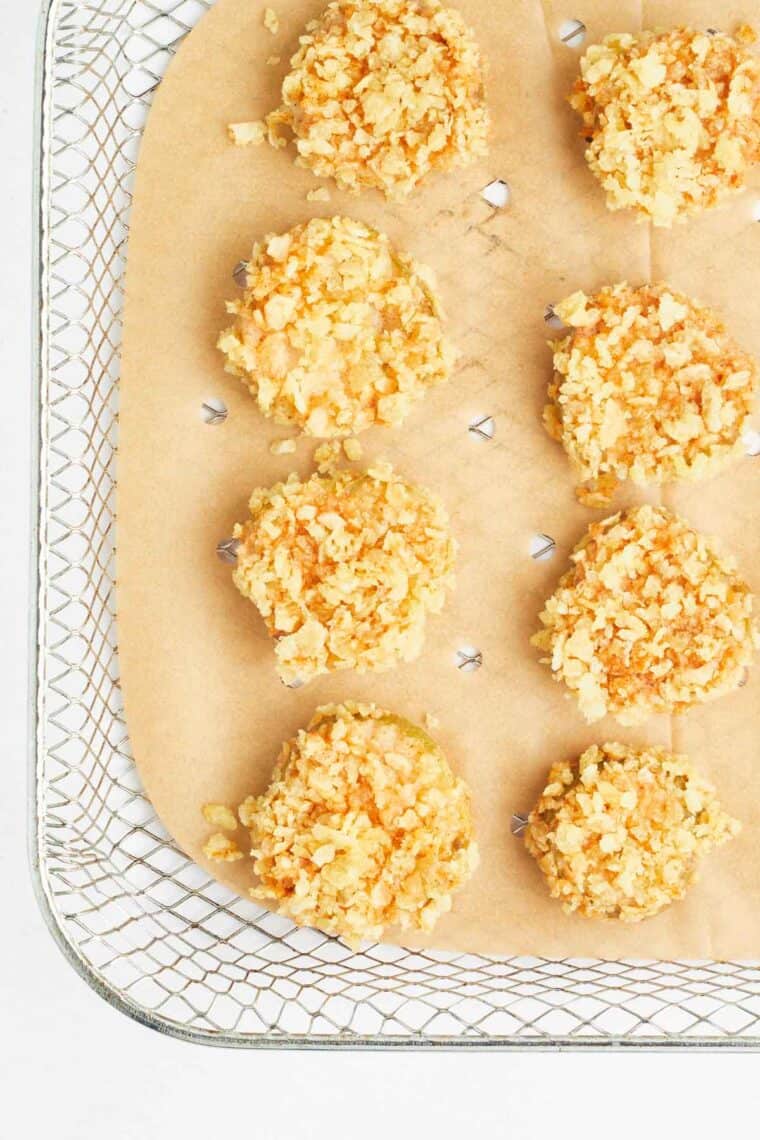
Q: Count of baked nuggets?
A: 8